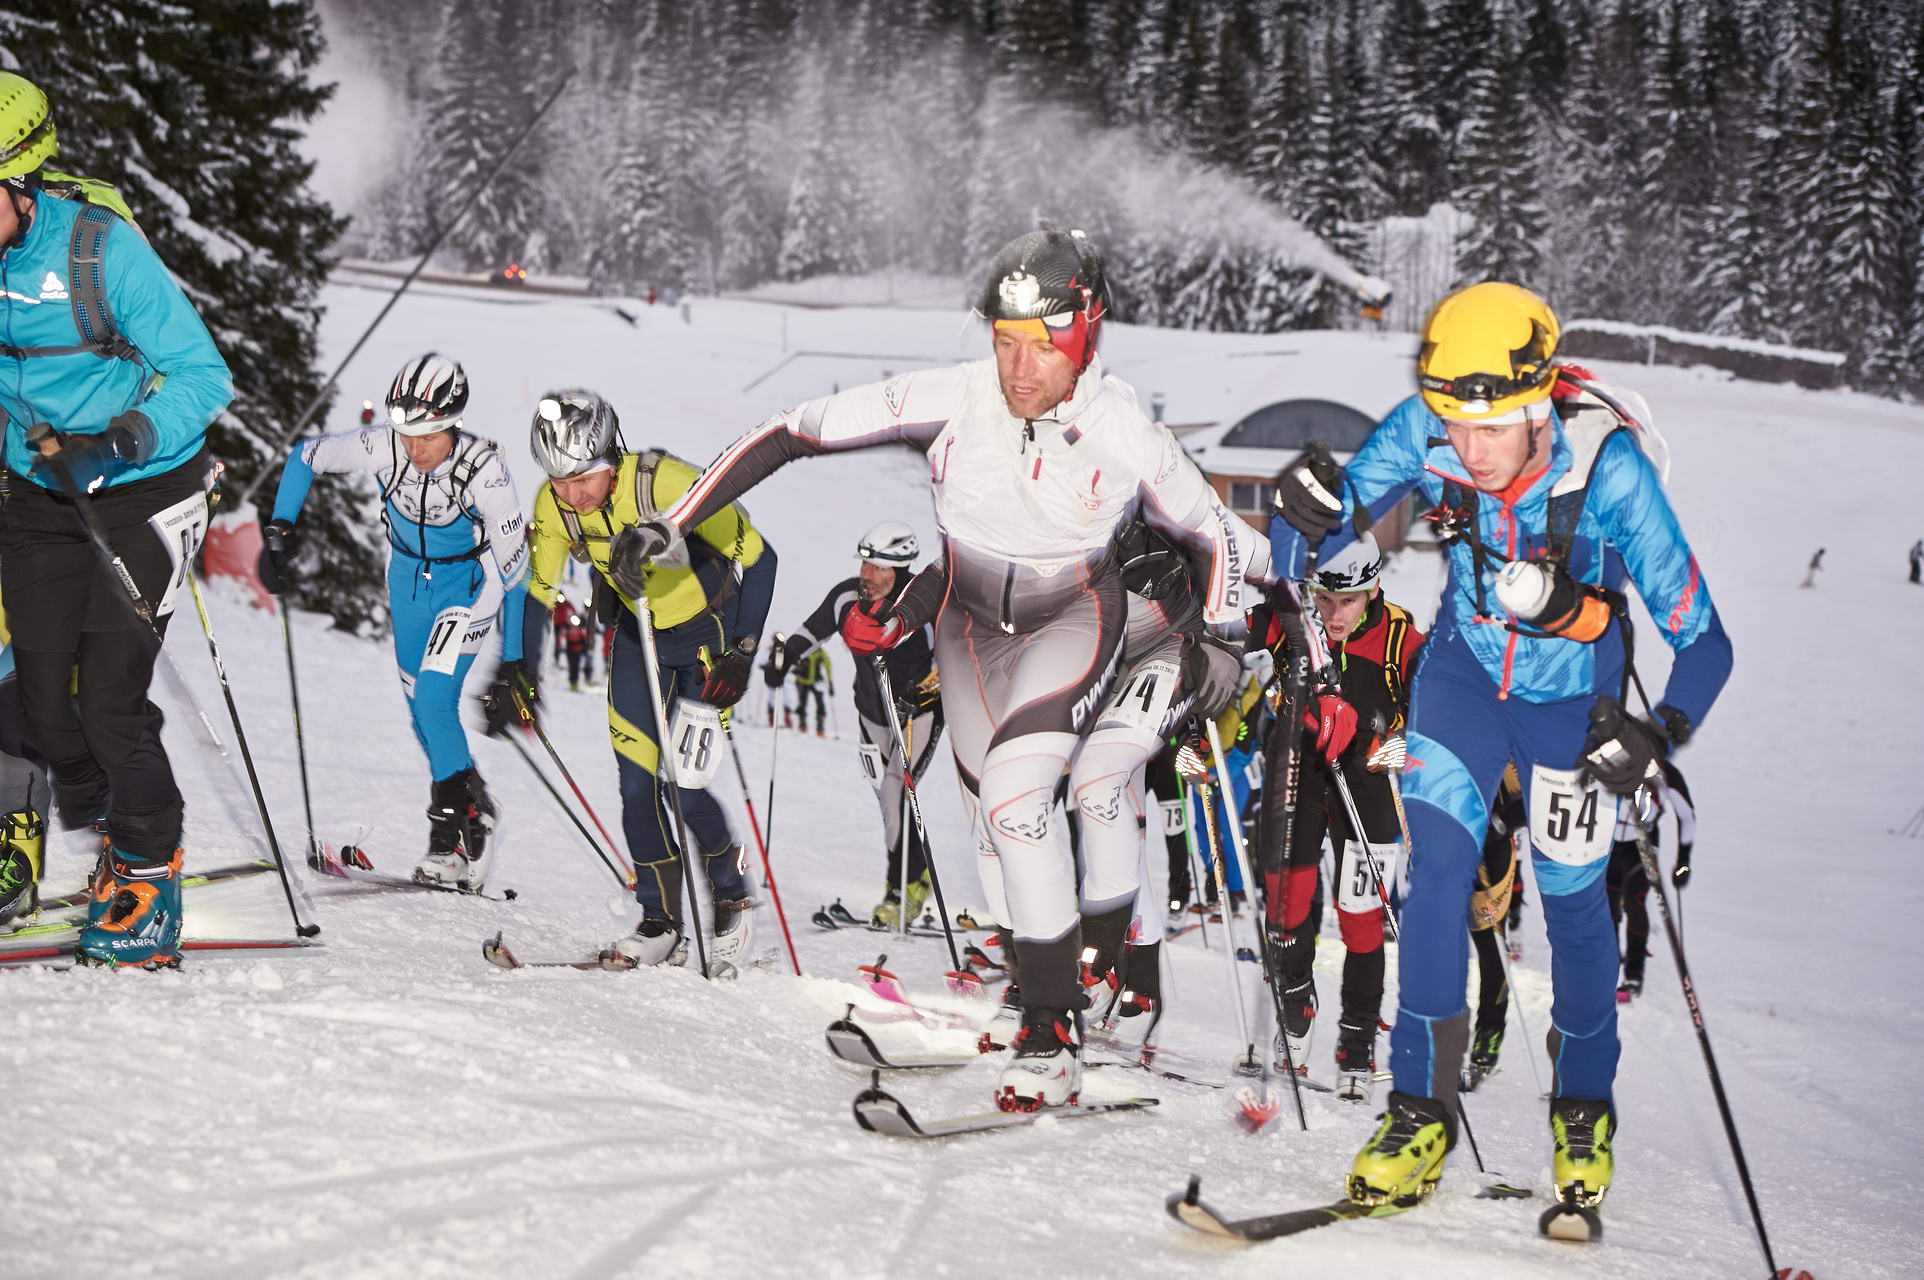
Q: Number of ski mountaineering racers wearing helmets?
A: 7